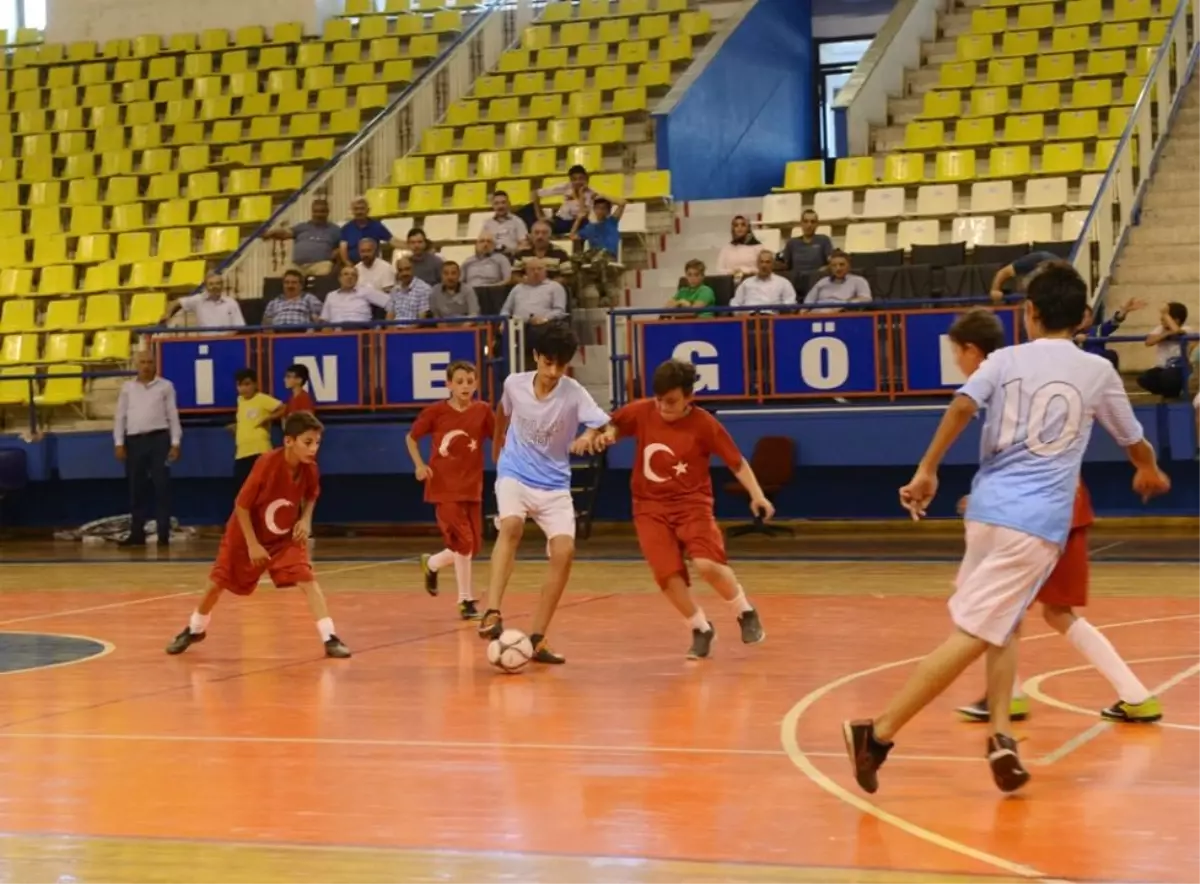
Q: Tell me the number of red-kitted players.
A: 4